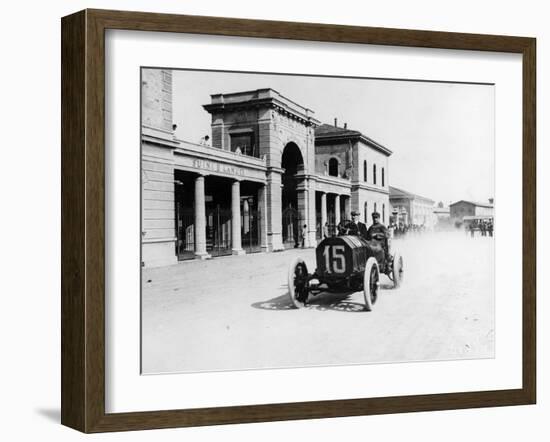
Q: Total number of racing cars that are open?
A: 1